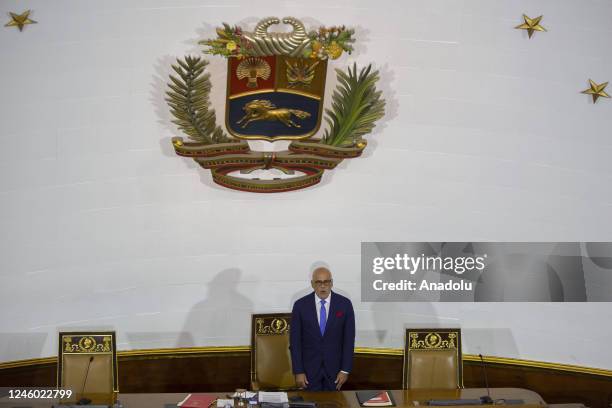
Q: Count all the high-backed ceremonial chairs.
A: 3